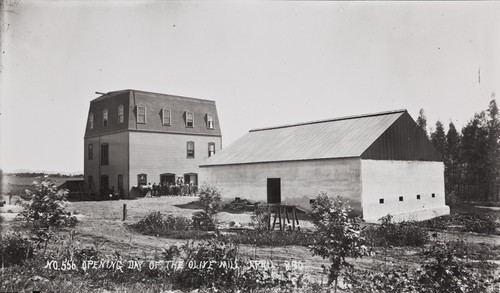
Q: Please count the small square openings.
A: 4